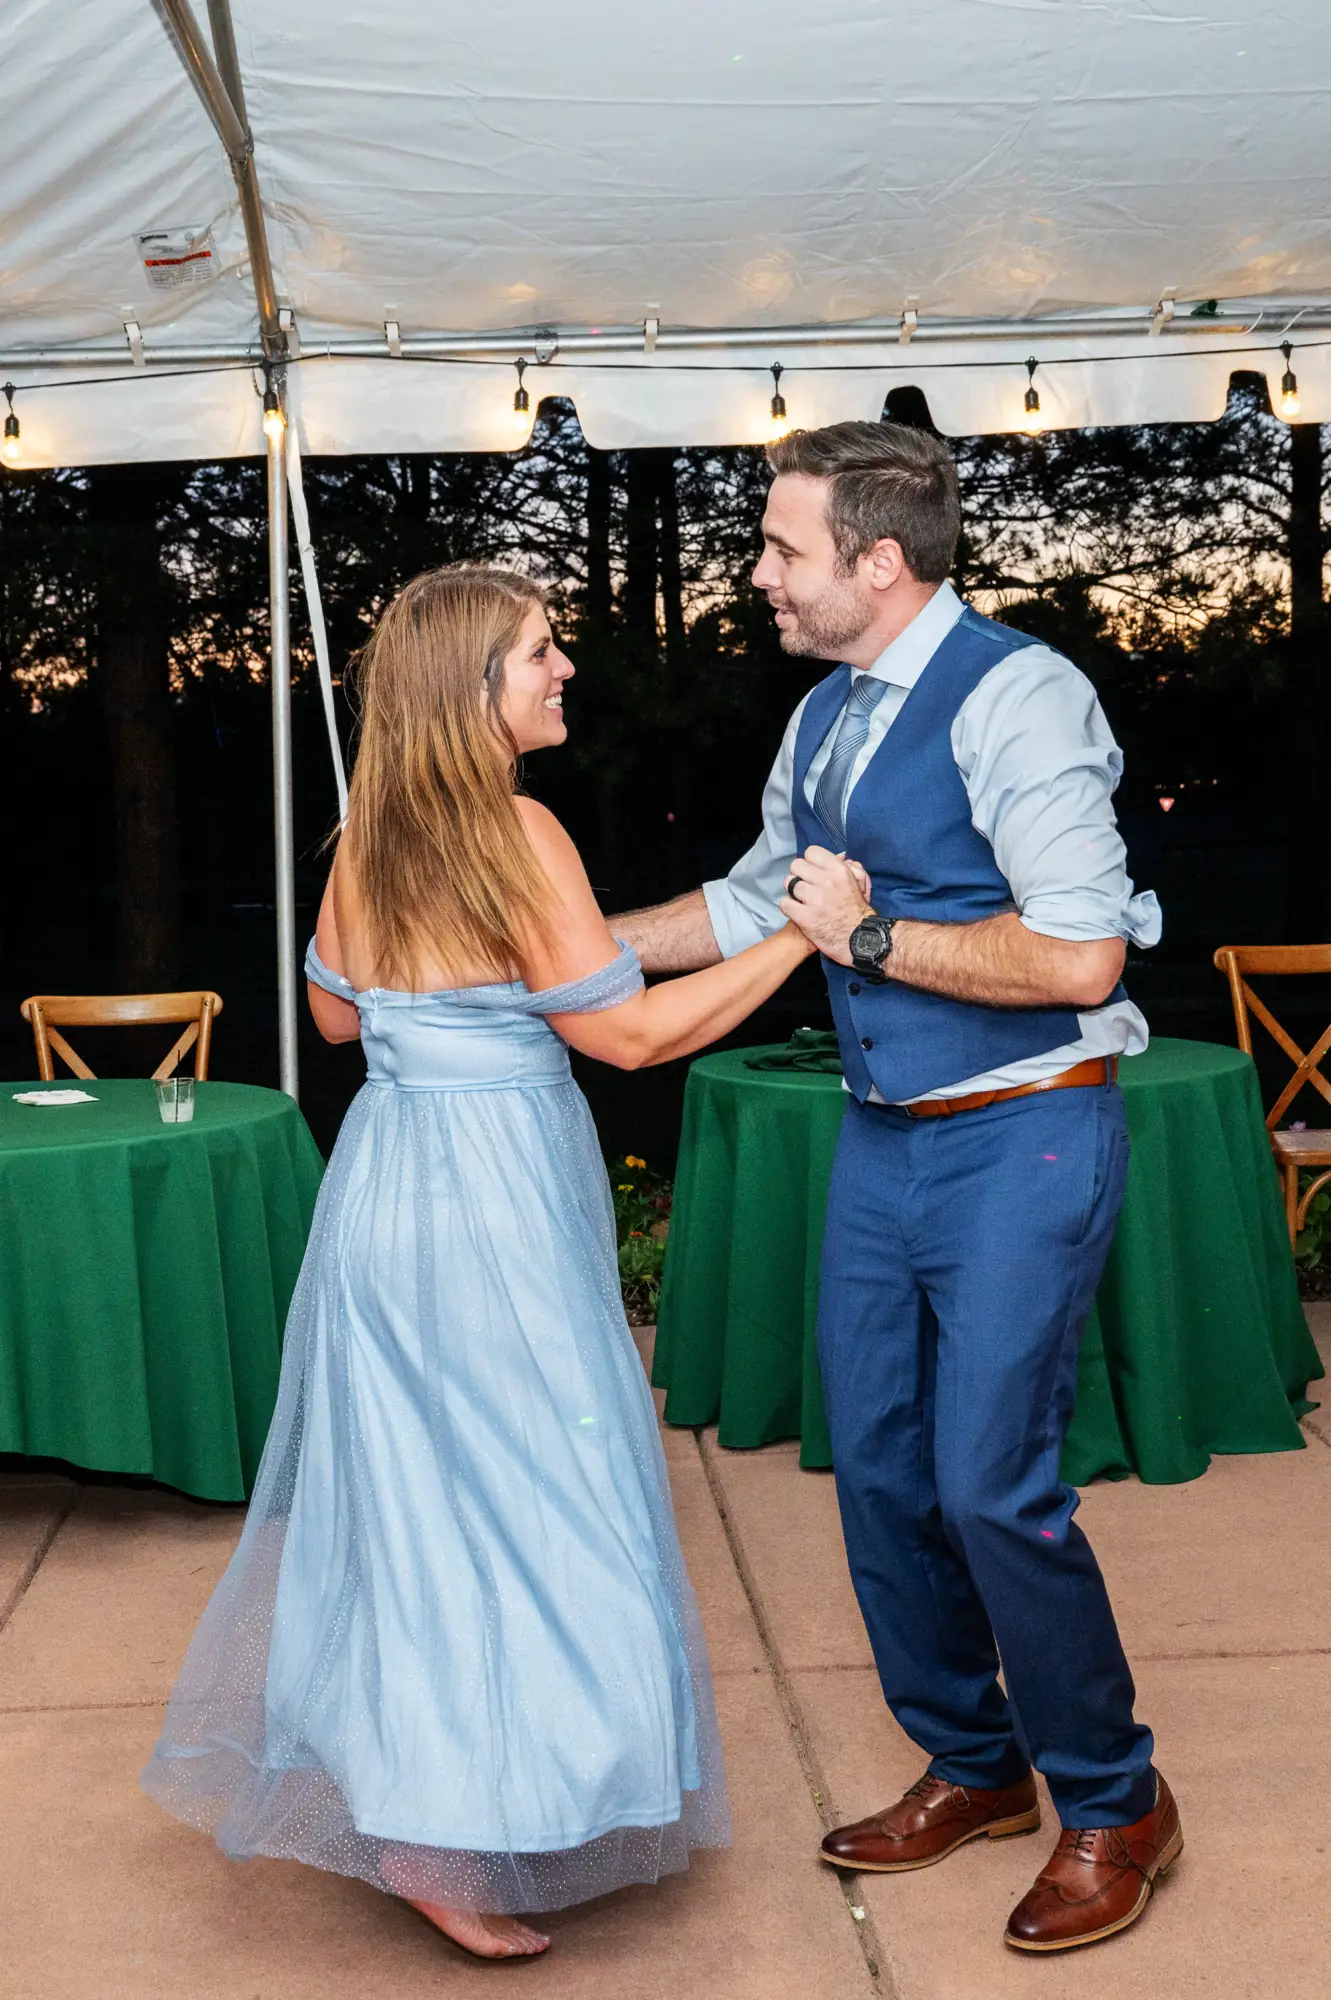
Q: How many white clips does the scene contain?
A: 6